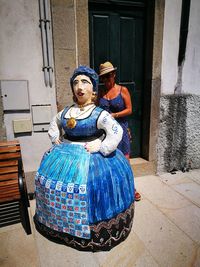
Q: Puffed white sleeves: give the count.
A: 2